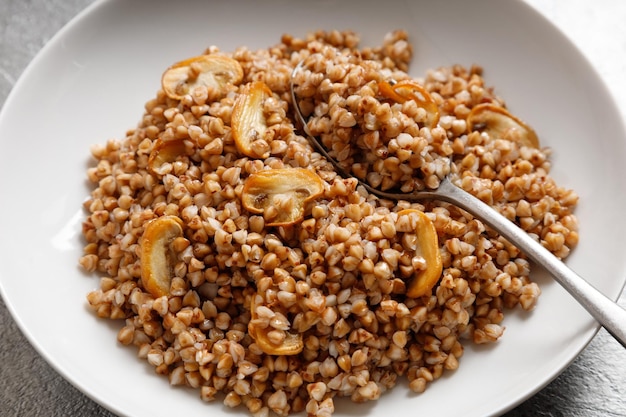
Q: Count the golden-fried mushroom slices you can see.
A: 9